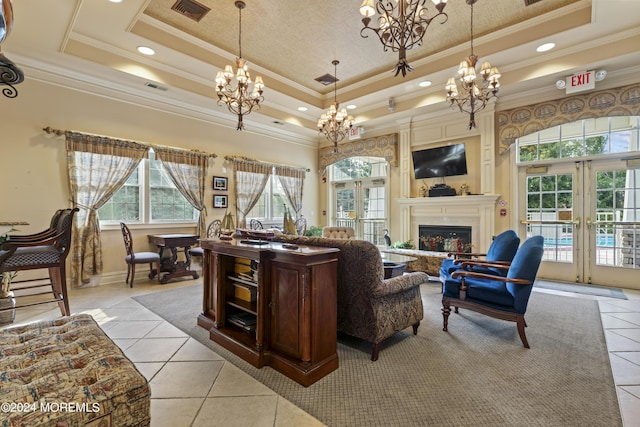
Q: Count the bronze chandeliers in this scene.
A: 4